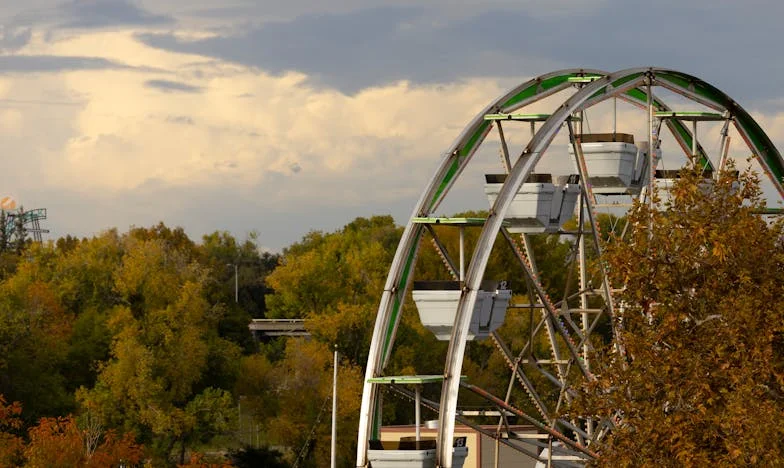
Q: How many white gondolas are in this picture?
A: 5